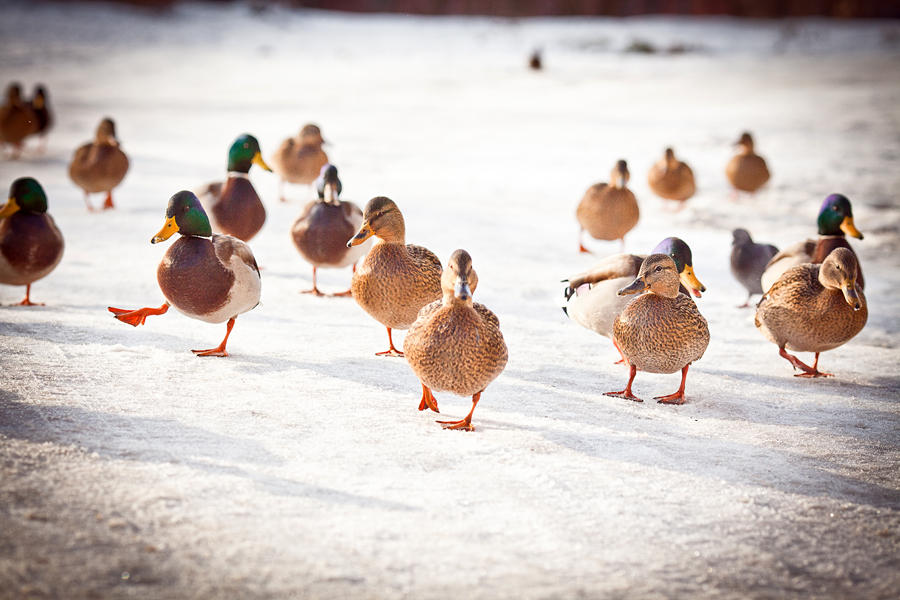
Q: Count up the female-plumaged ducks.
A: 10